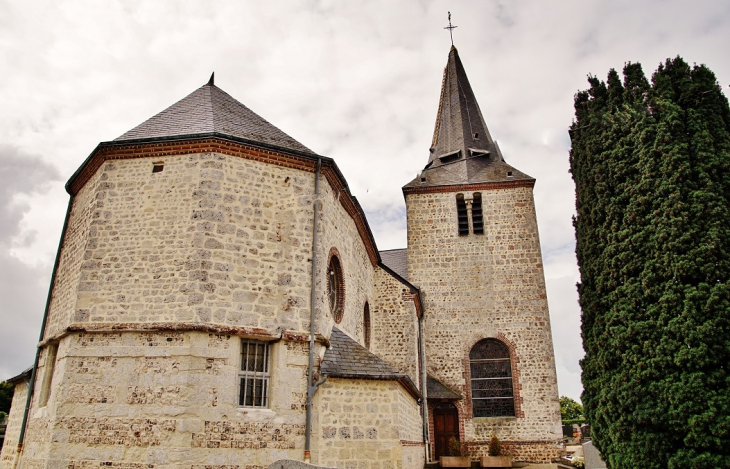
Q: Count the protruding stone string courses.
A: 1